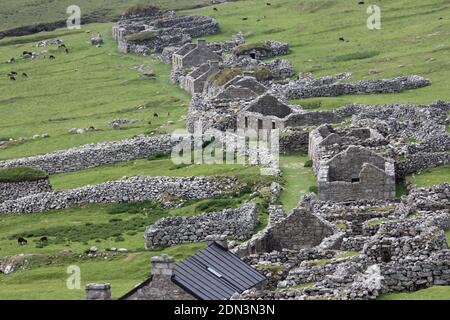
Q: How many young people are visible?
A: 0